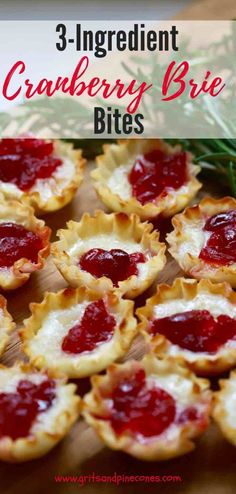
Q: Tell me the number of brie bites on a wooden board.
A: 11